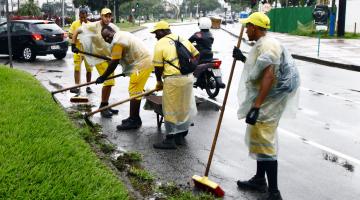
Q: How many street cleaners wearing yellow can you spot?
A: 5